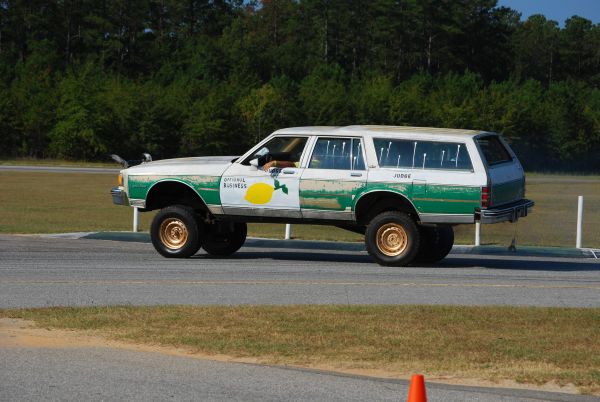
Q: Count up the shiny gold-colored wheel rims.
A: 2